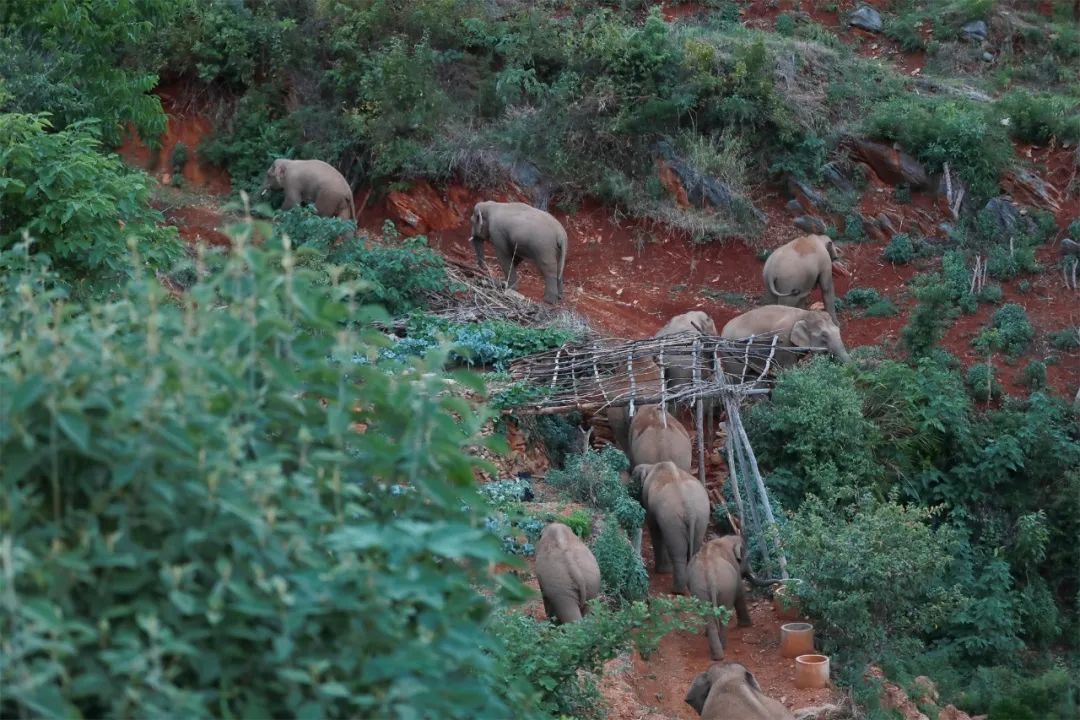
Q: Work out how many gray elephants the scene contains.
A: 11